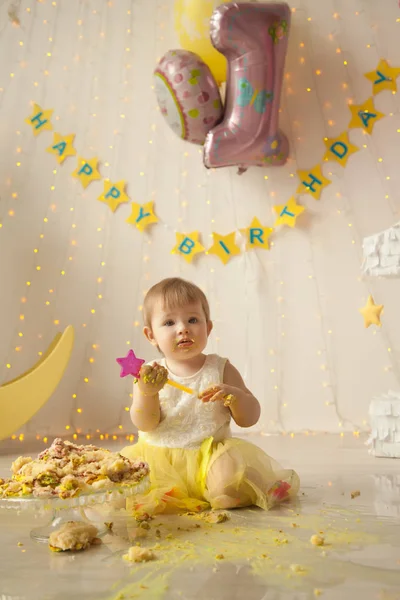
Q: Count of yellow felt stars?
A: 14